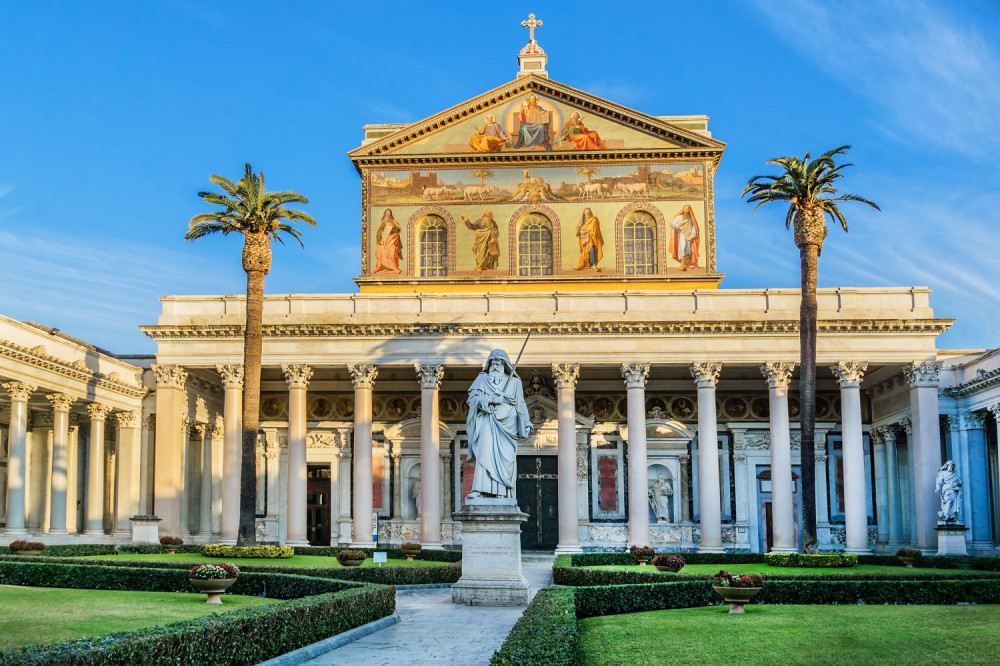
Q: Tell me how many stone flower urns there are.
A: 9